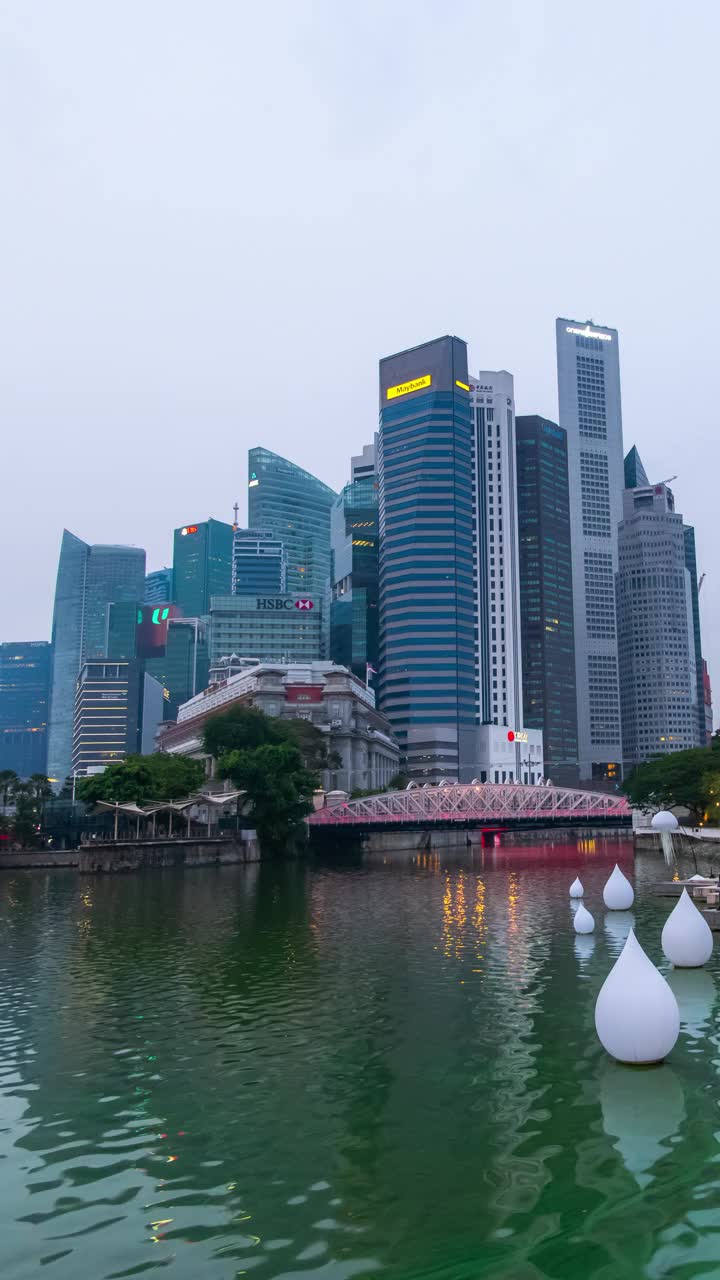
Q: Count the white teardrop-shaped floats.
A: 5